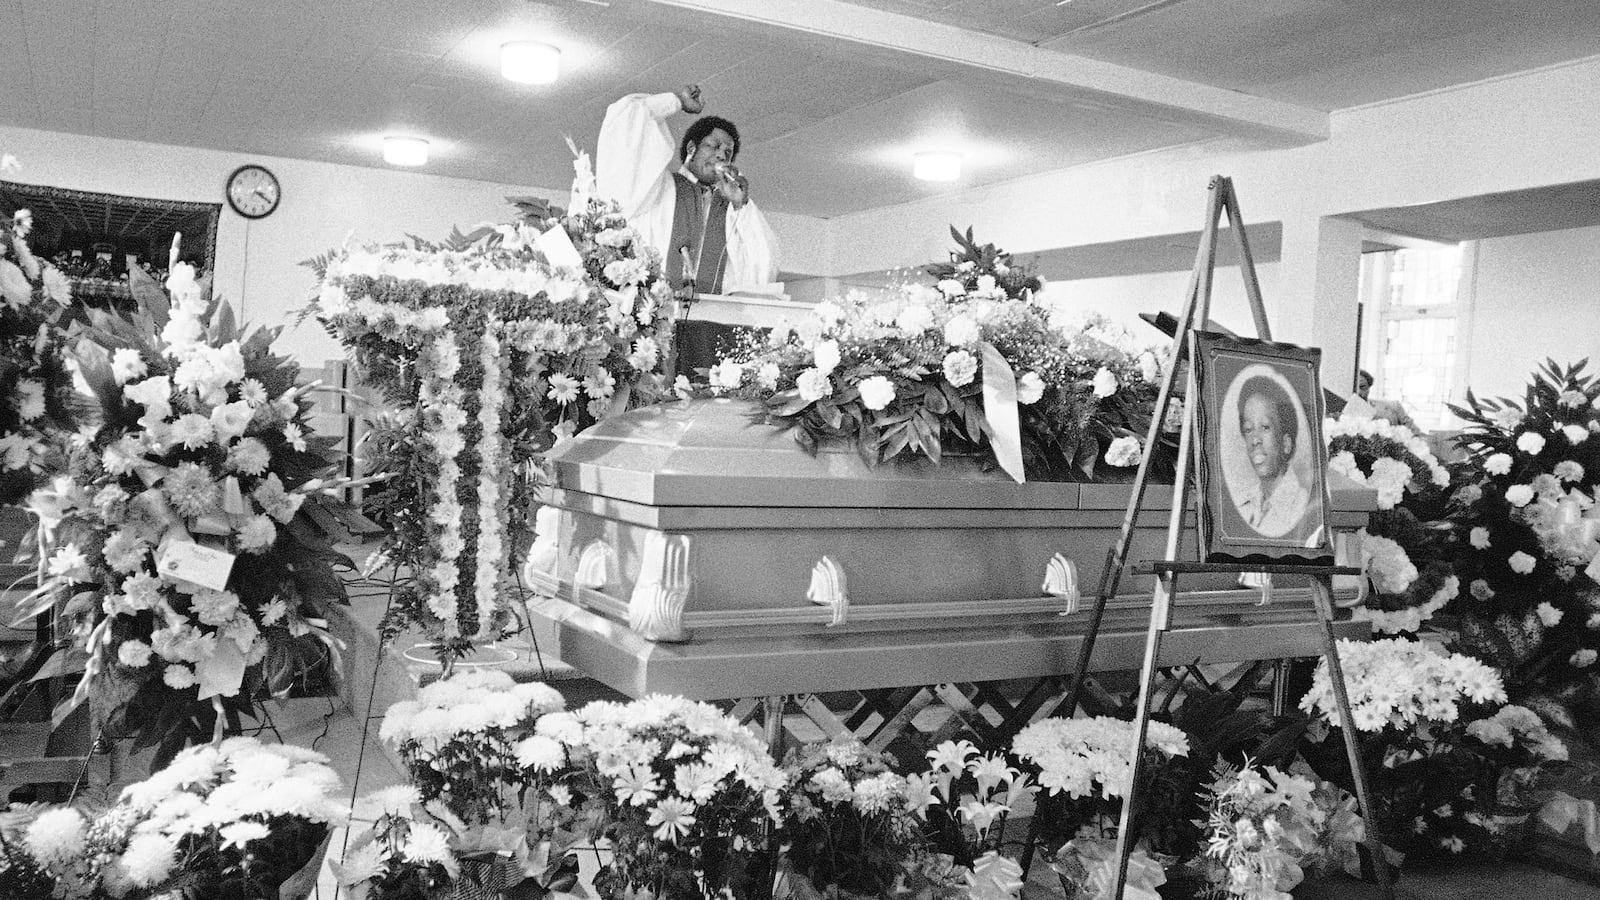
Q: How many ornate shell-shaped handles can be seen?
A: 4